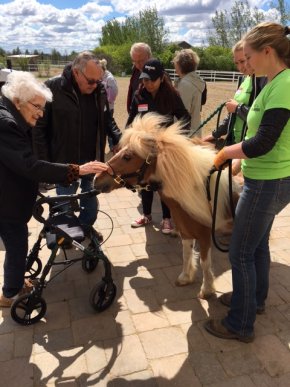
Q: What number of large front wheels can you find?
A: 2